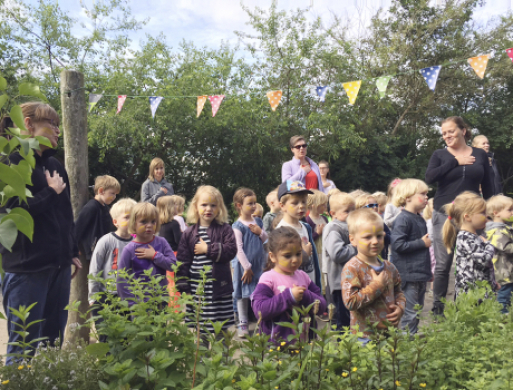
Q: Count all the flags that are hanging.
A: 12